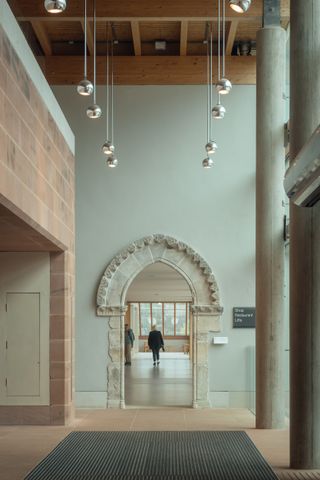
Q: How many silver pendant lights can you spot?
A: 10